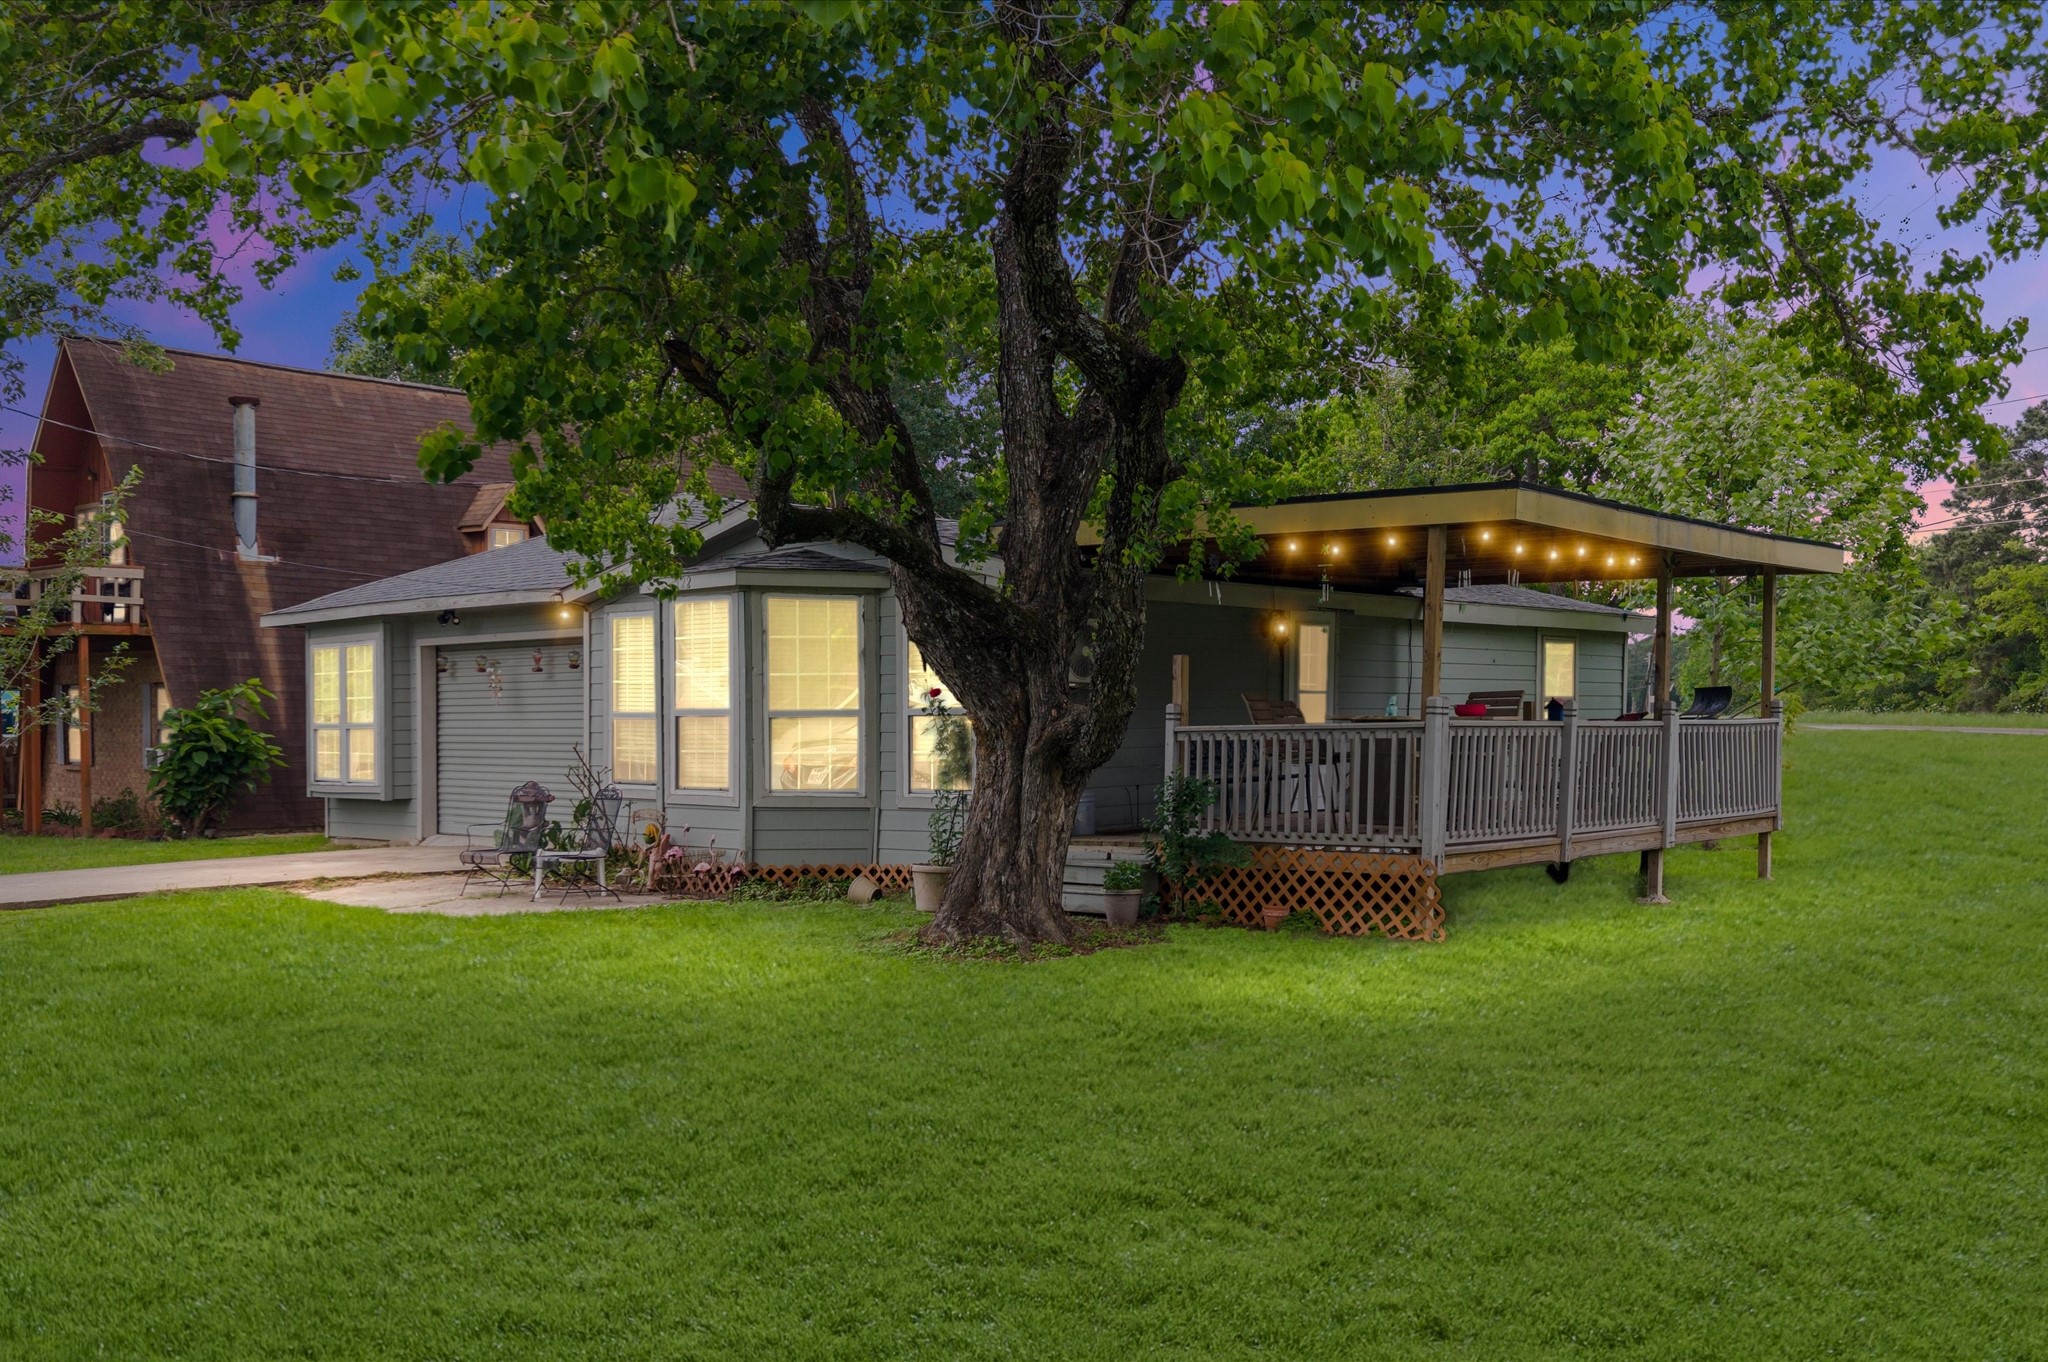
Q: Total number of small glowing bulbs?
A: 11